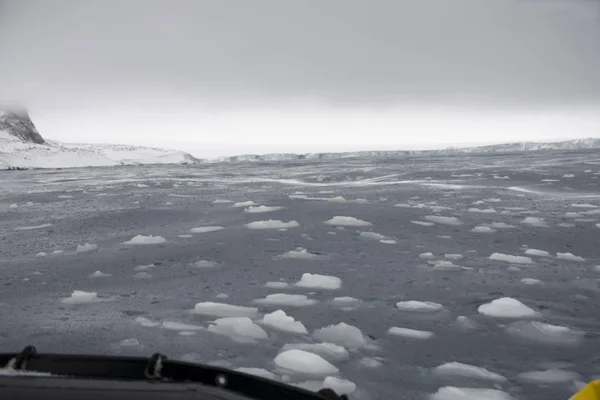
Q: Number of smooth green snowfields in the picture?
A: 0